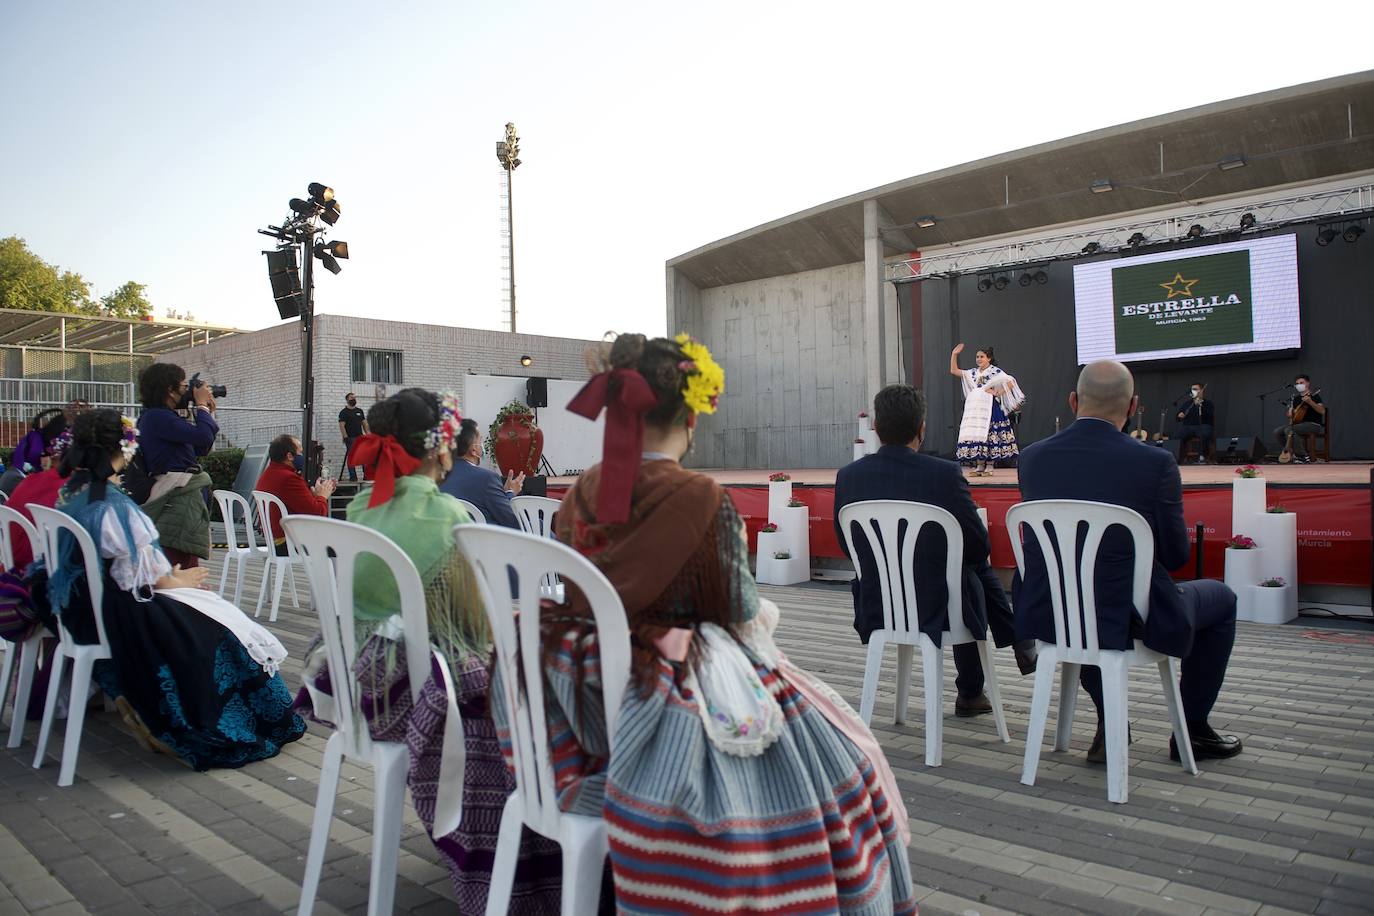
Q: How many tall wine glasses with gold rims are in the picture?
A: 0